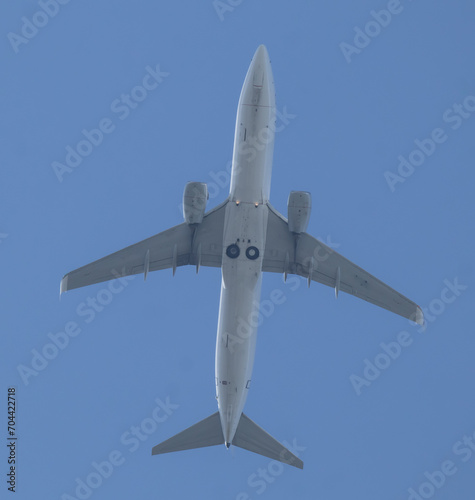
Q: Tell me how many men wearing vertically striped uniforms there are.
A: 0